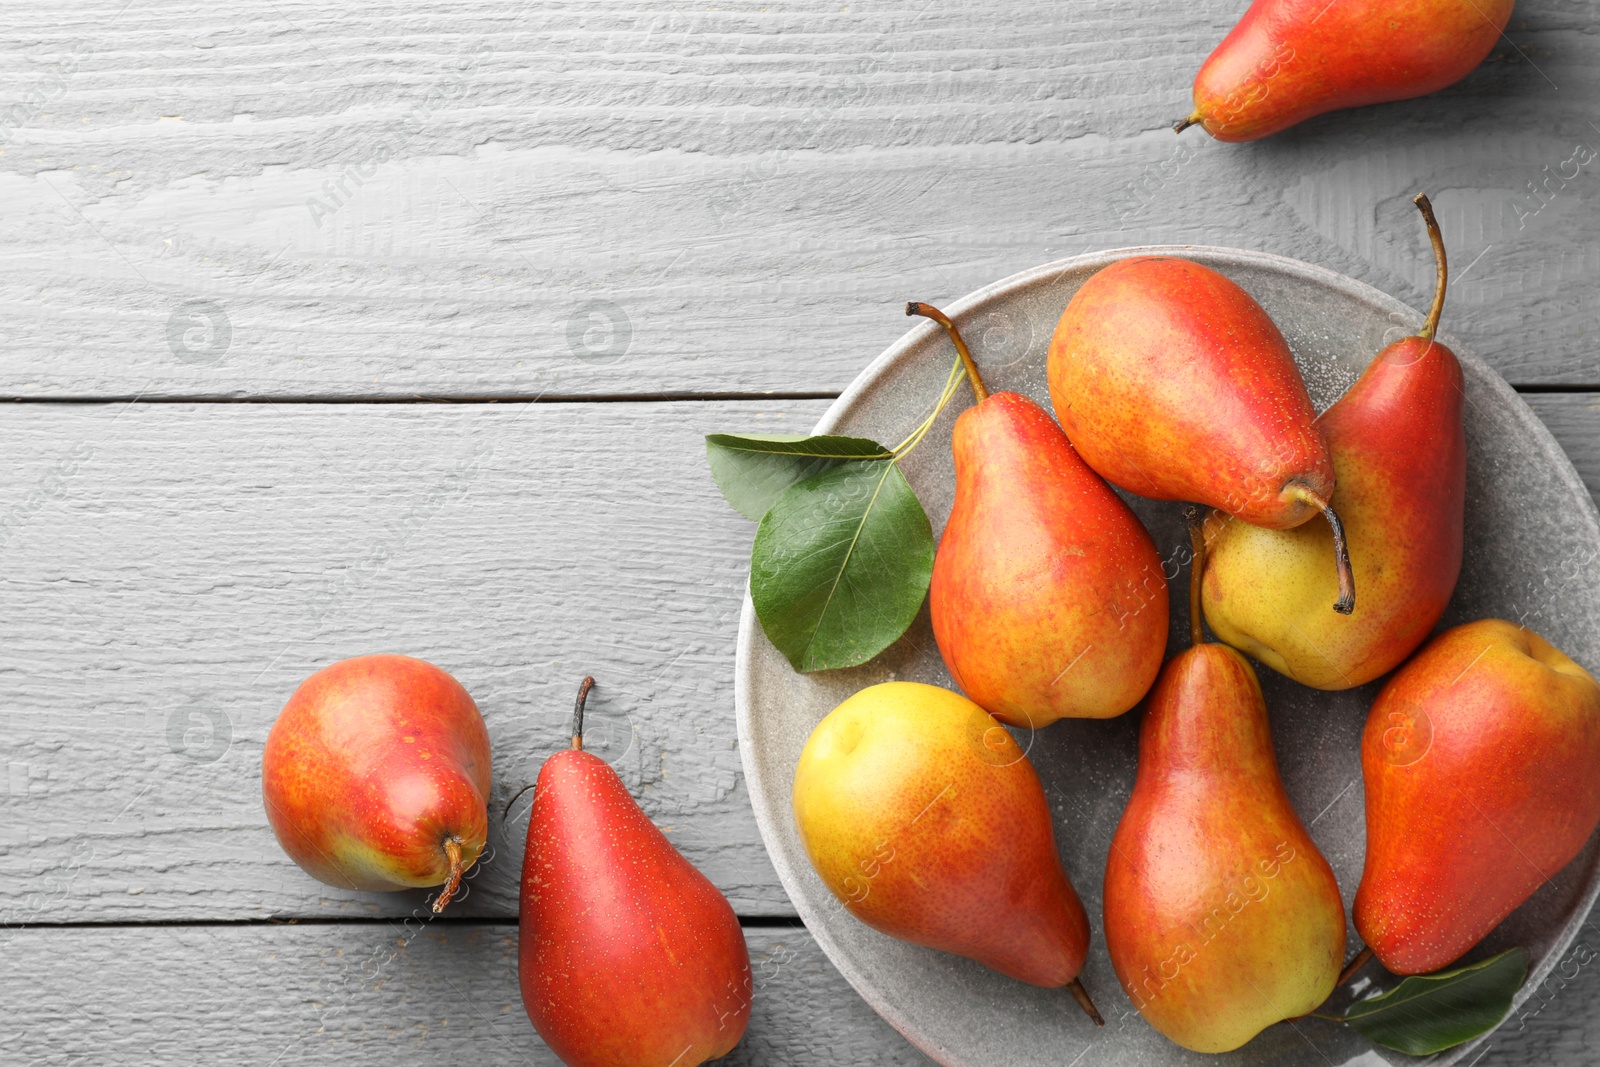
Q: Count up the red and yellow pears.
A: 9